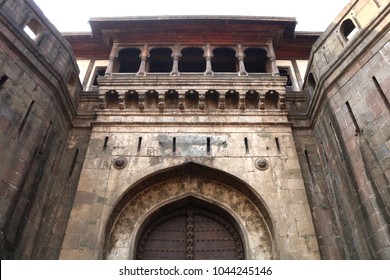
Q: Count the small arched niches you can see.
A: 9